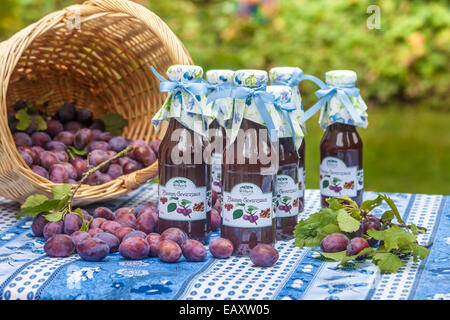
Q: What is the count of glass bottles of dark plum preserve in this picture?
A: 6